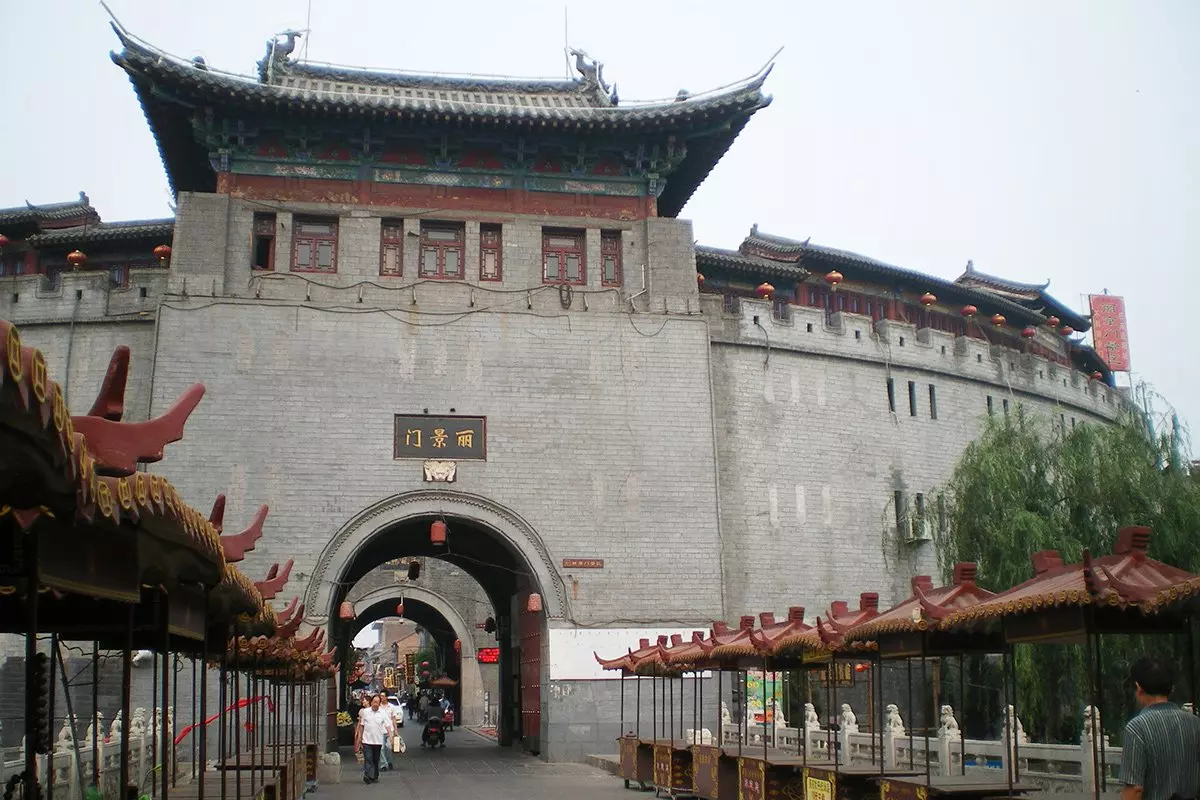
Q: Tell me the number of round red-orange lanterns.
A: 13